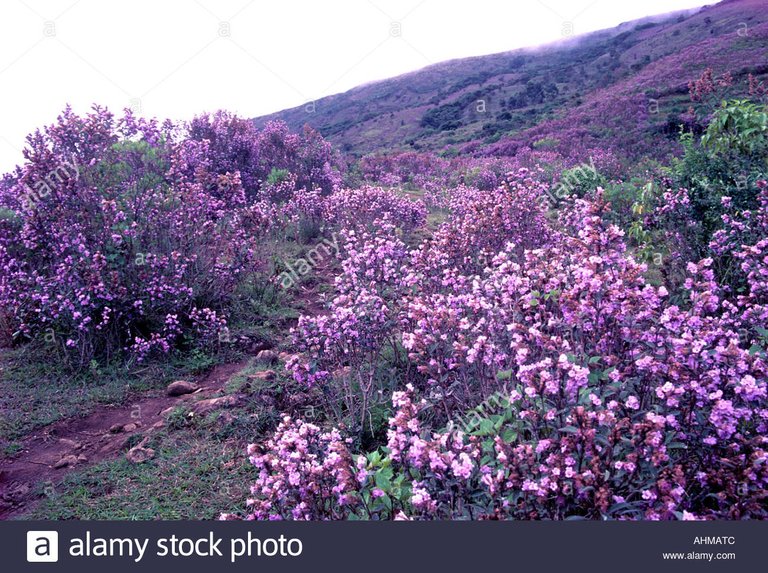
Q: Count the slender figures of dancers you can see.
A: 0